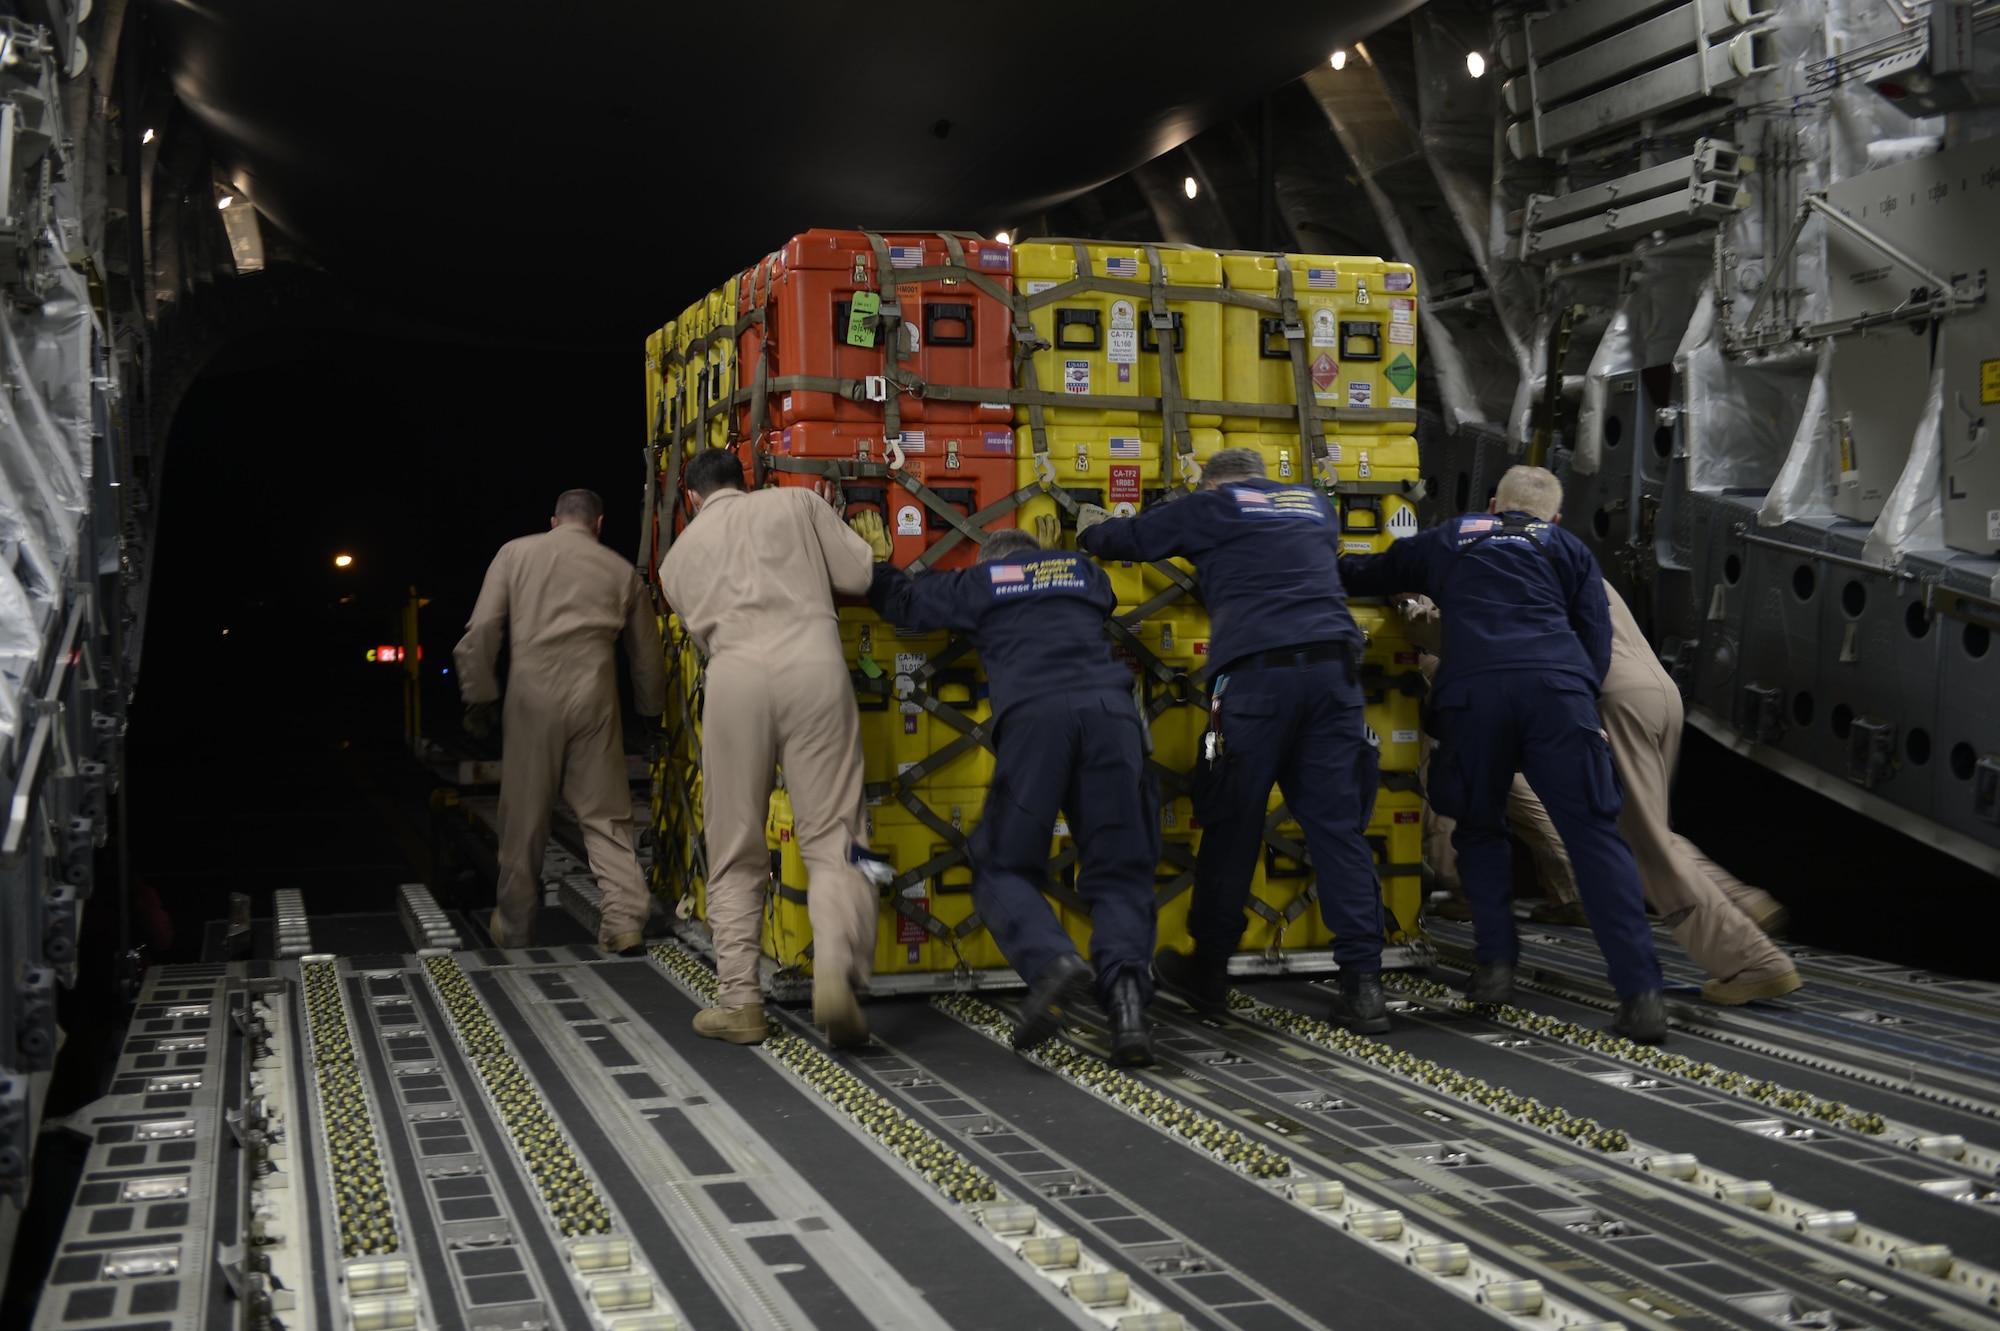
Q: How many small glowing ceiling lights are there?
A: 6